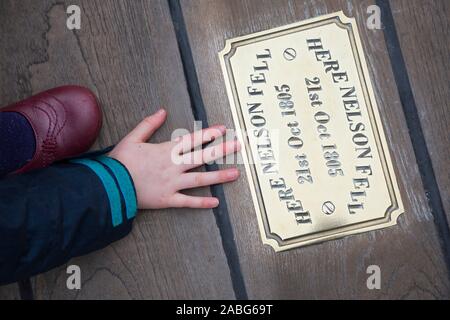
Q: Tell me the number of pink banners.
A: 0